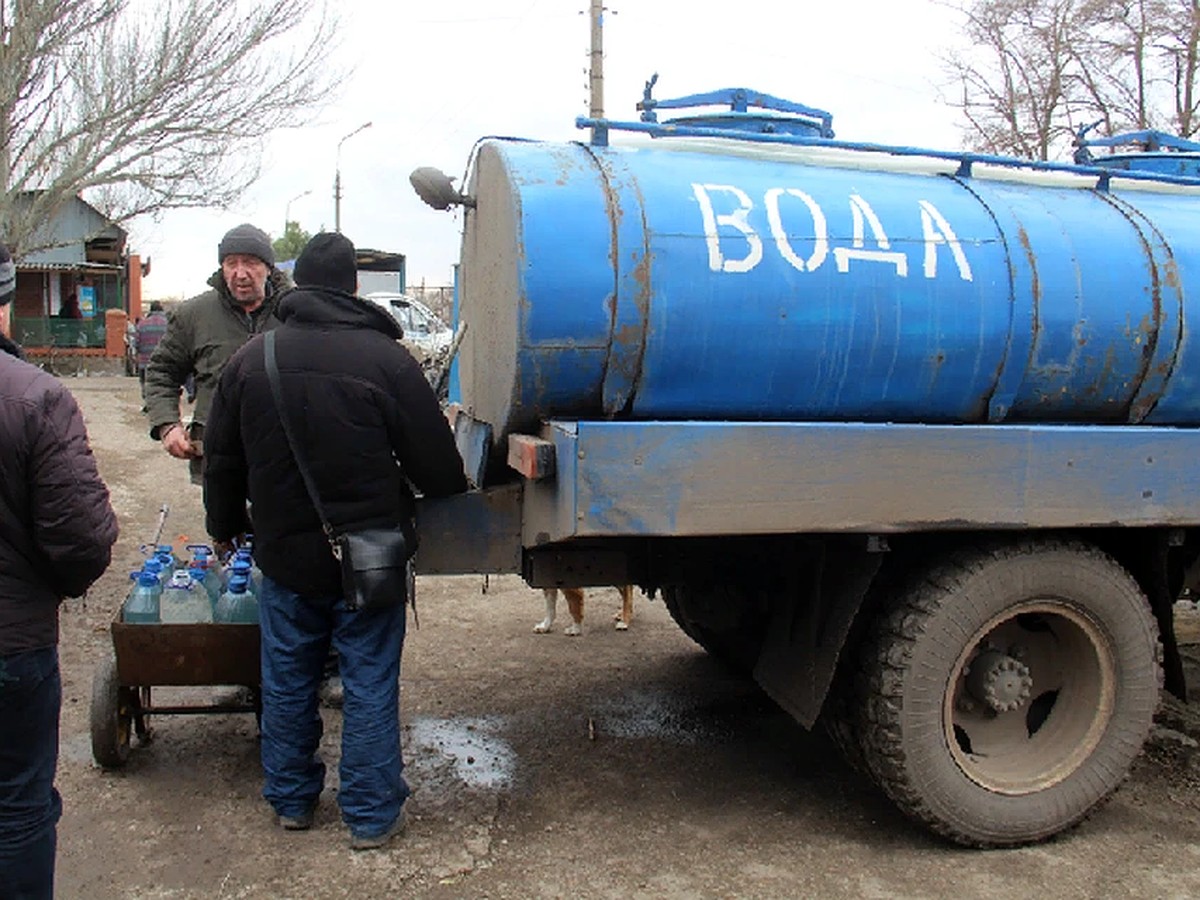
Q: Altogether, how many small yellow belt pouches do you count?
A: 0